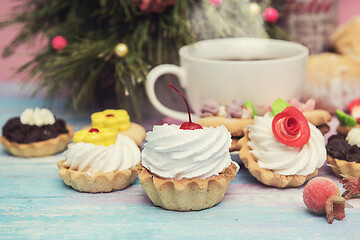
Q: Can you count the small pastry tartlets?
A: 5